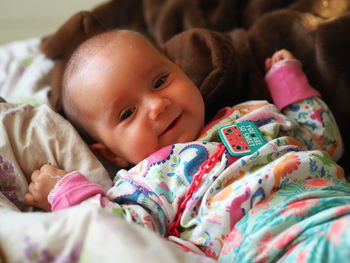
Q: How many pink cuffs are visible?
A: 2